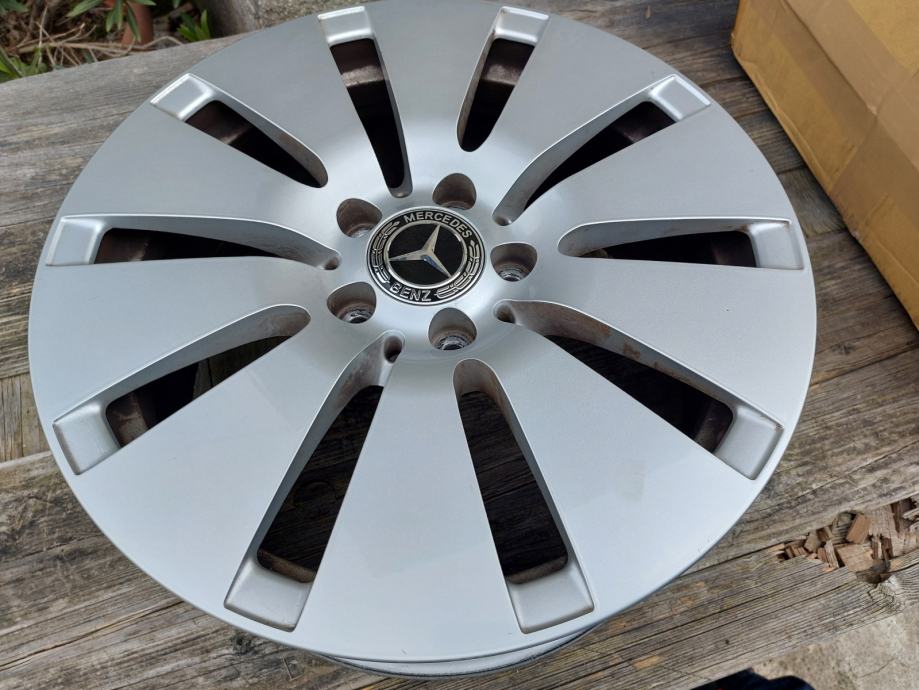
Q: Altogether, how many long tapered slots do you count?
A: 10